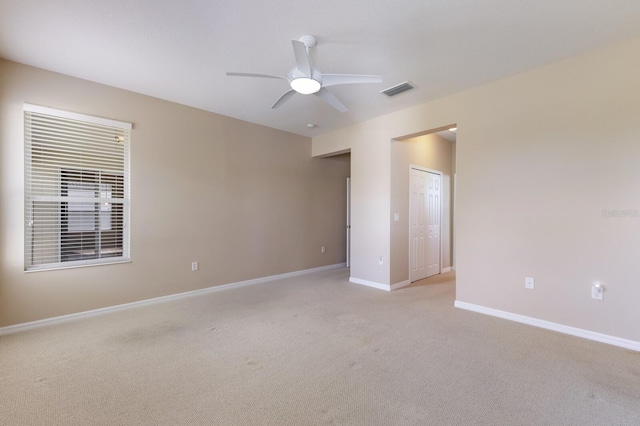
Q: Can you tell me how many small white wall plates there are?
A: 6